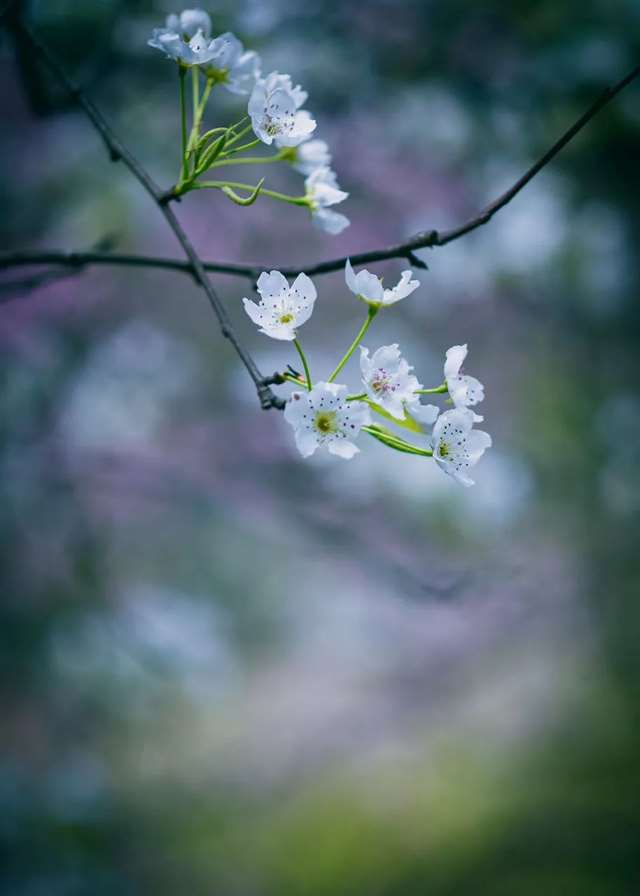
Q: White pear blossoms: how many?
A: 11